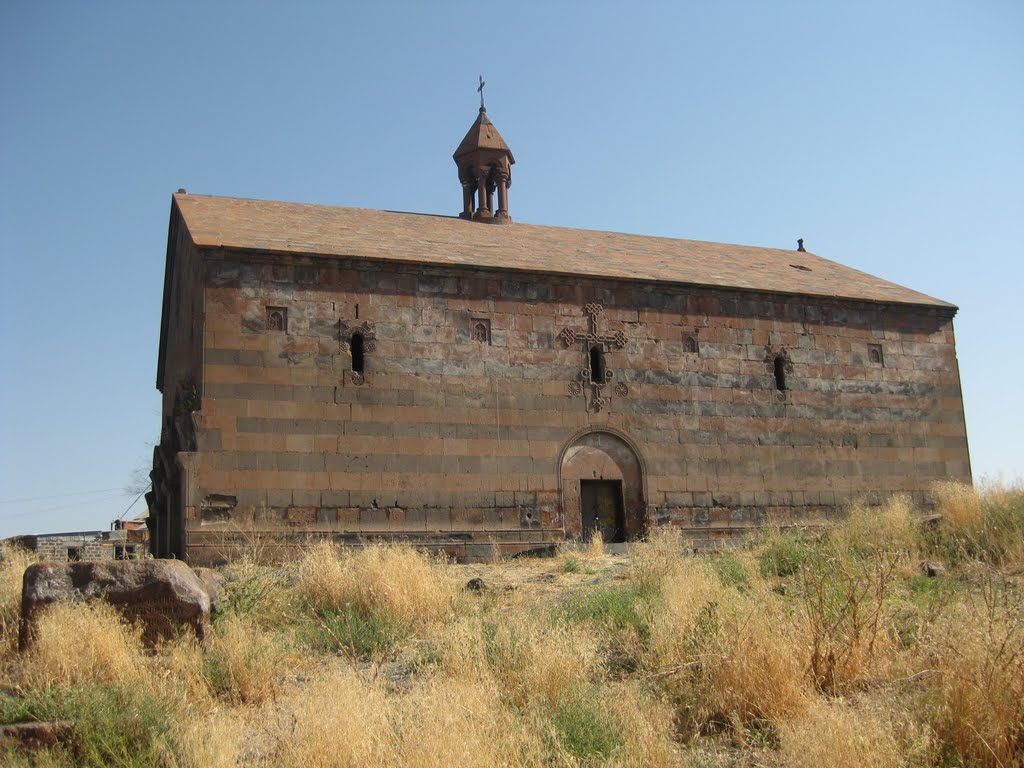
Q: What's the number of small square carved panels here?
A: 4